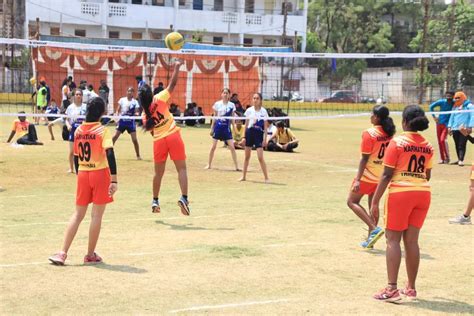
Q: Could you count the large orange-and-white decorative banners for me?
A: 2